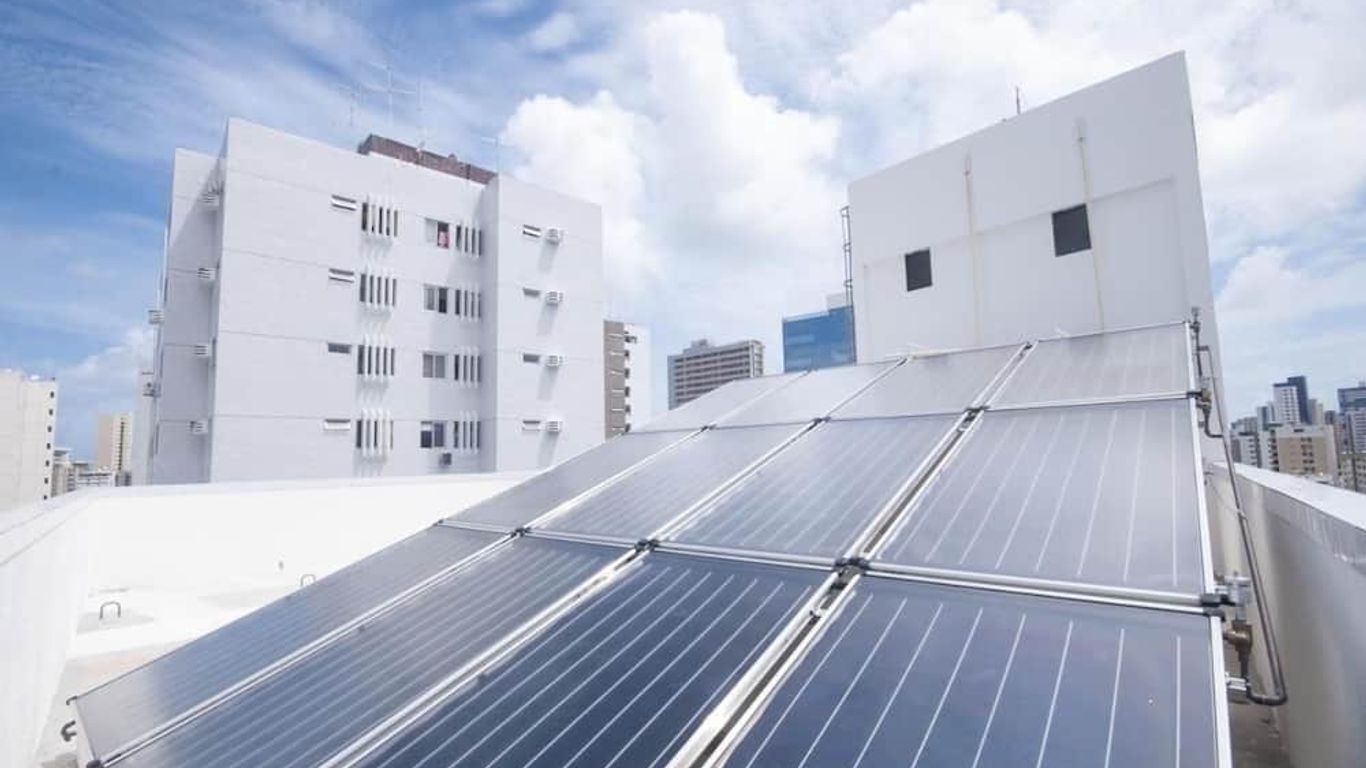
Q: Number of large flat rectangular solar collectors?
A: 12